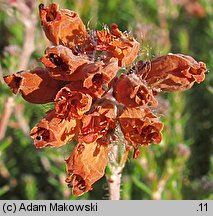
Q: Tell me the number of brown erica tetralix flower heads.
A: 12